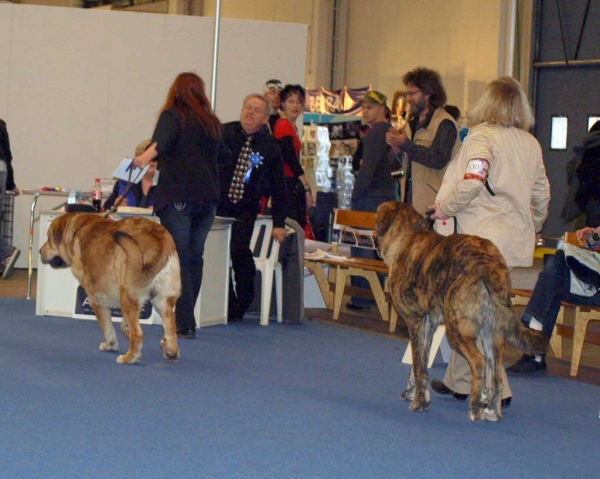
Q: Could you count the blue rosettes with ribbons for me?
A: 1